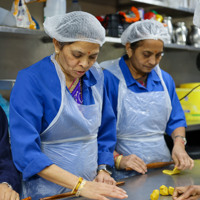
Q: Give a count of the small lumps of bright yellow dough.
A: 3